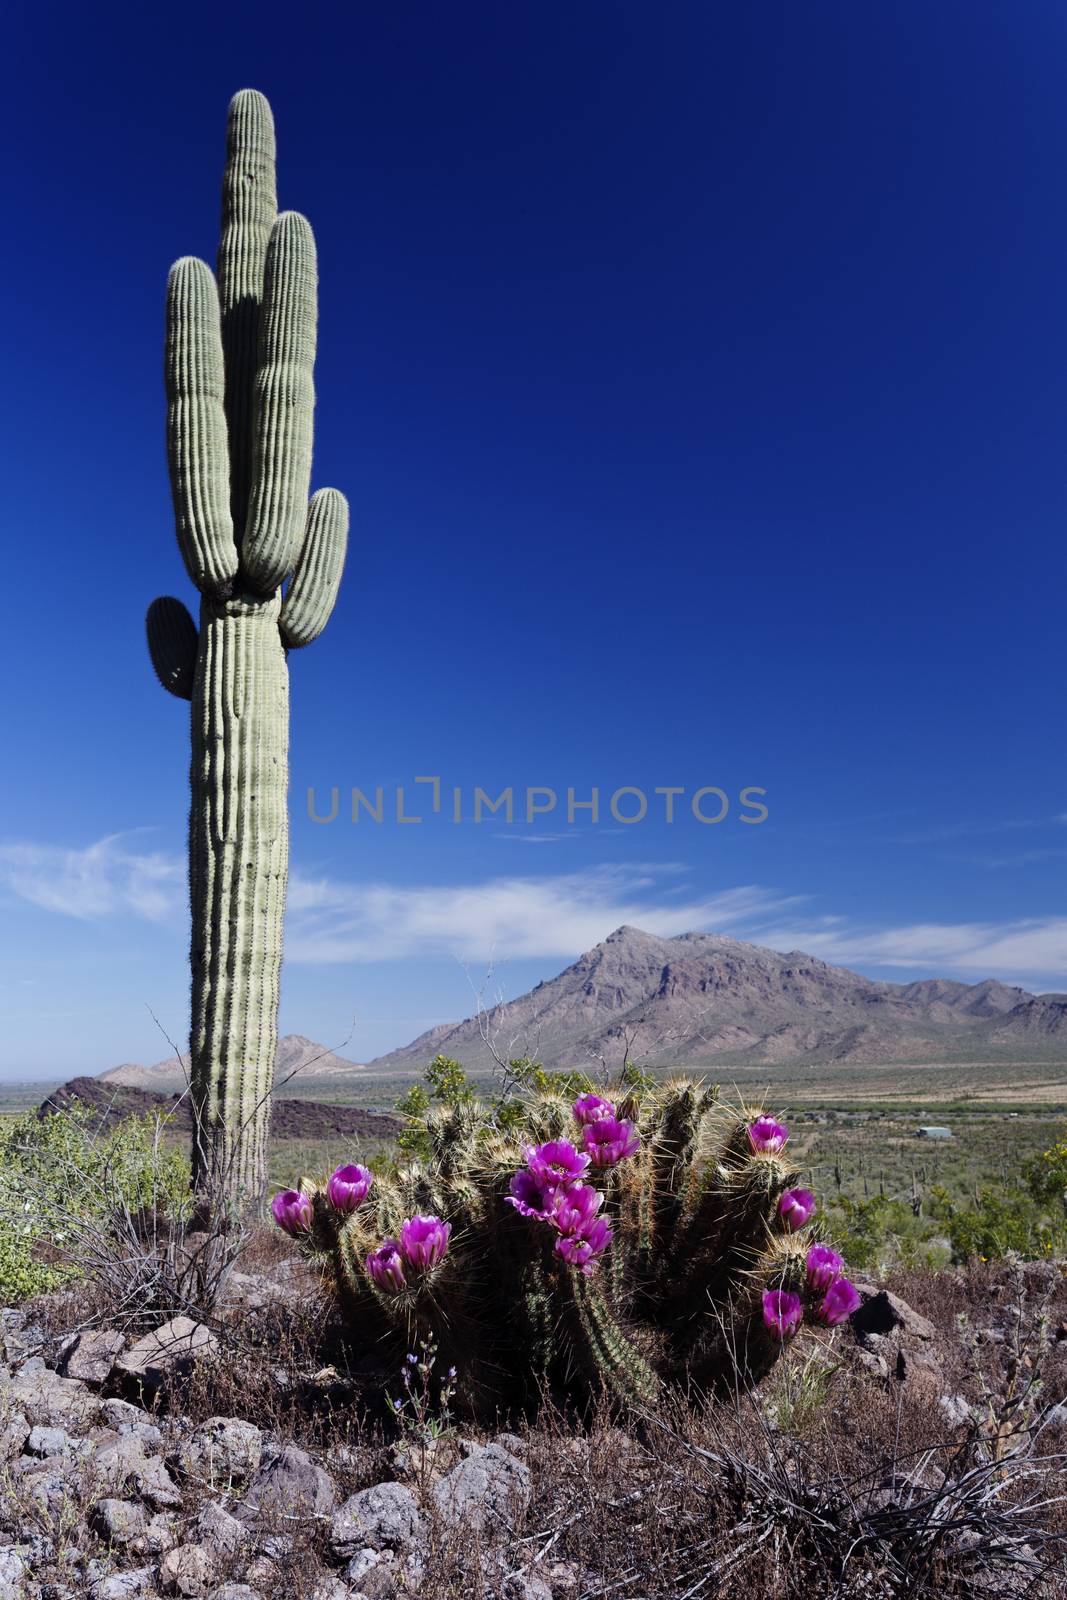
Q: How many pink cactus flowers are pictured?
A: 15